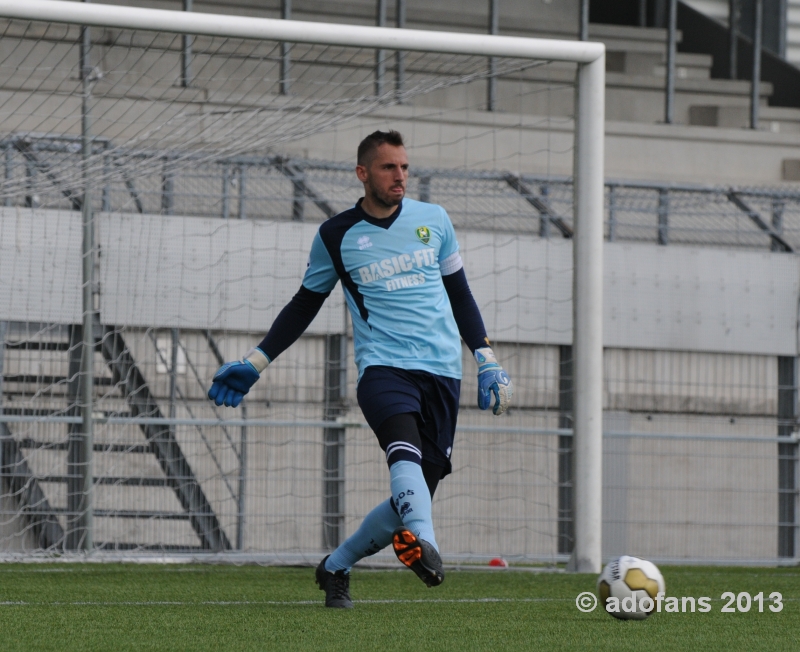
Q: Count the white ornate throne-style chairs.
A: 0